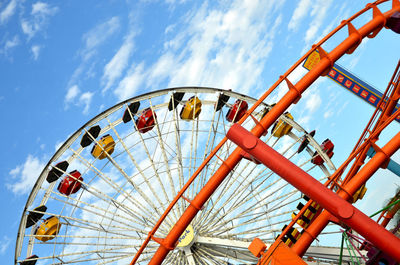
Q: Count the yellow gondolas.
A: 5